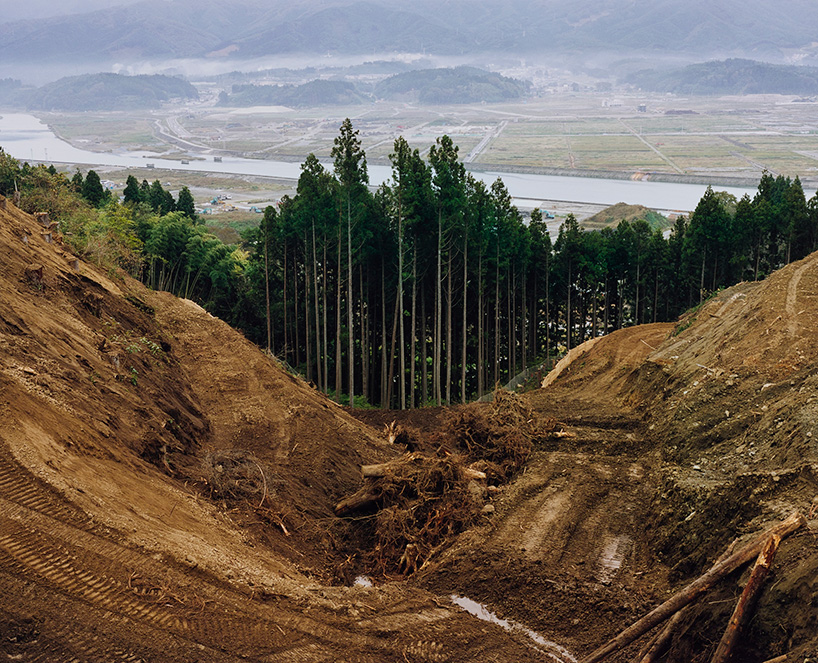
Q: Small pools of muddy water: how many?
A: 3